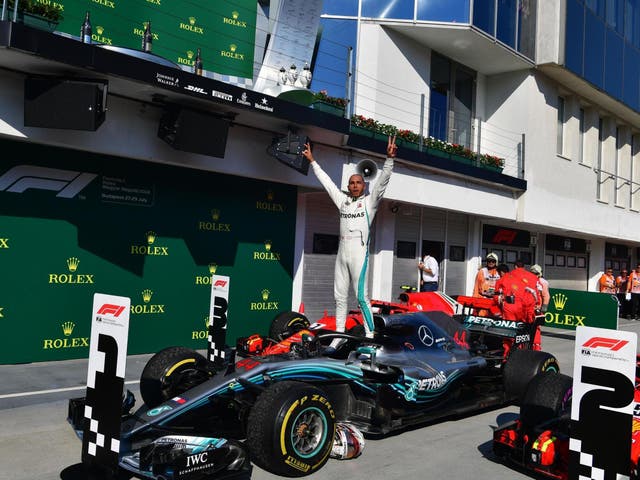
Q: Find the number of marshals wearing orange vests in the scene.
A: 5